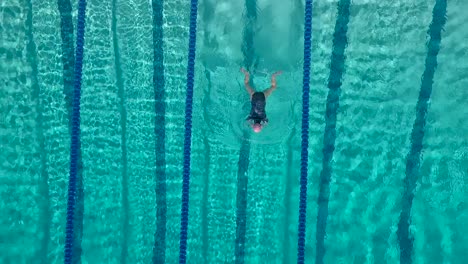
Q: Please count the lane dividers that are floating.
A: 3